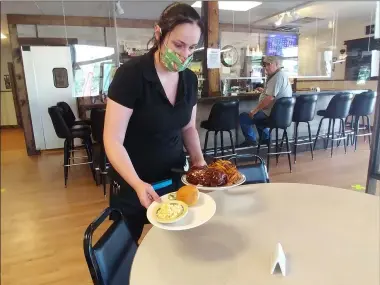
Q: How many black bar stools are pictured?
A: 8